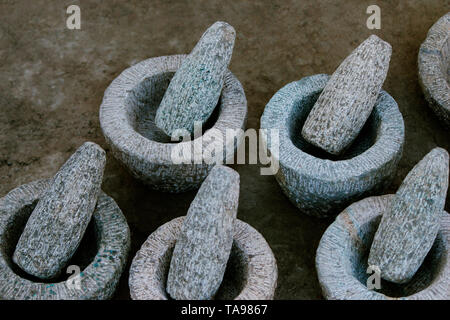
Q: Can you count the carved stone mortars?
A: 6